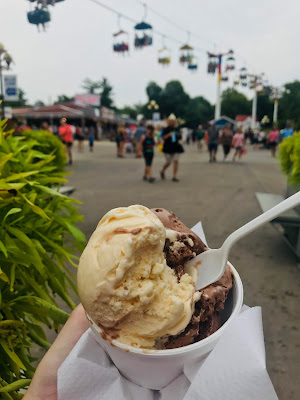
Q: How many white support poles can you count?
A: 3